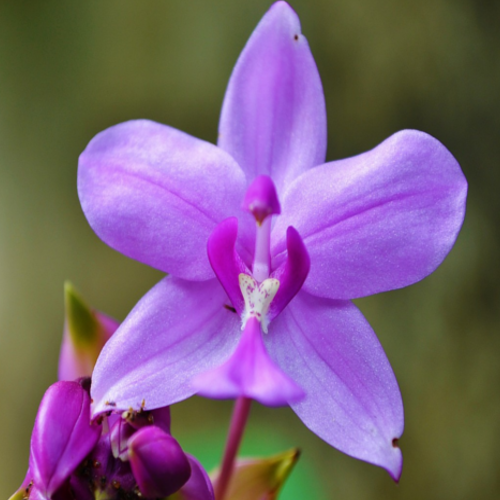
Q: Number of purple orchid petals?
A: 5